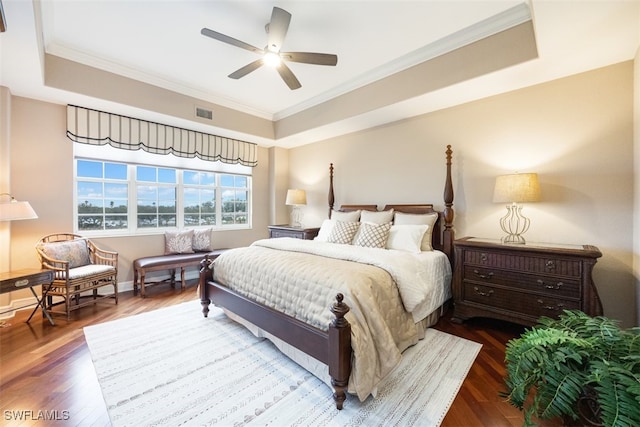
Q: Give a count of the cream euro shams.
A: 3